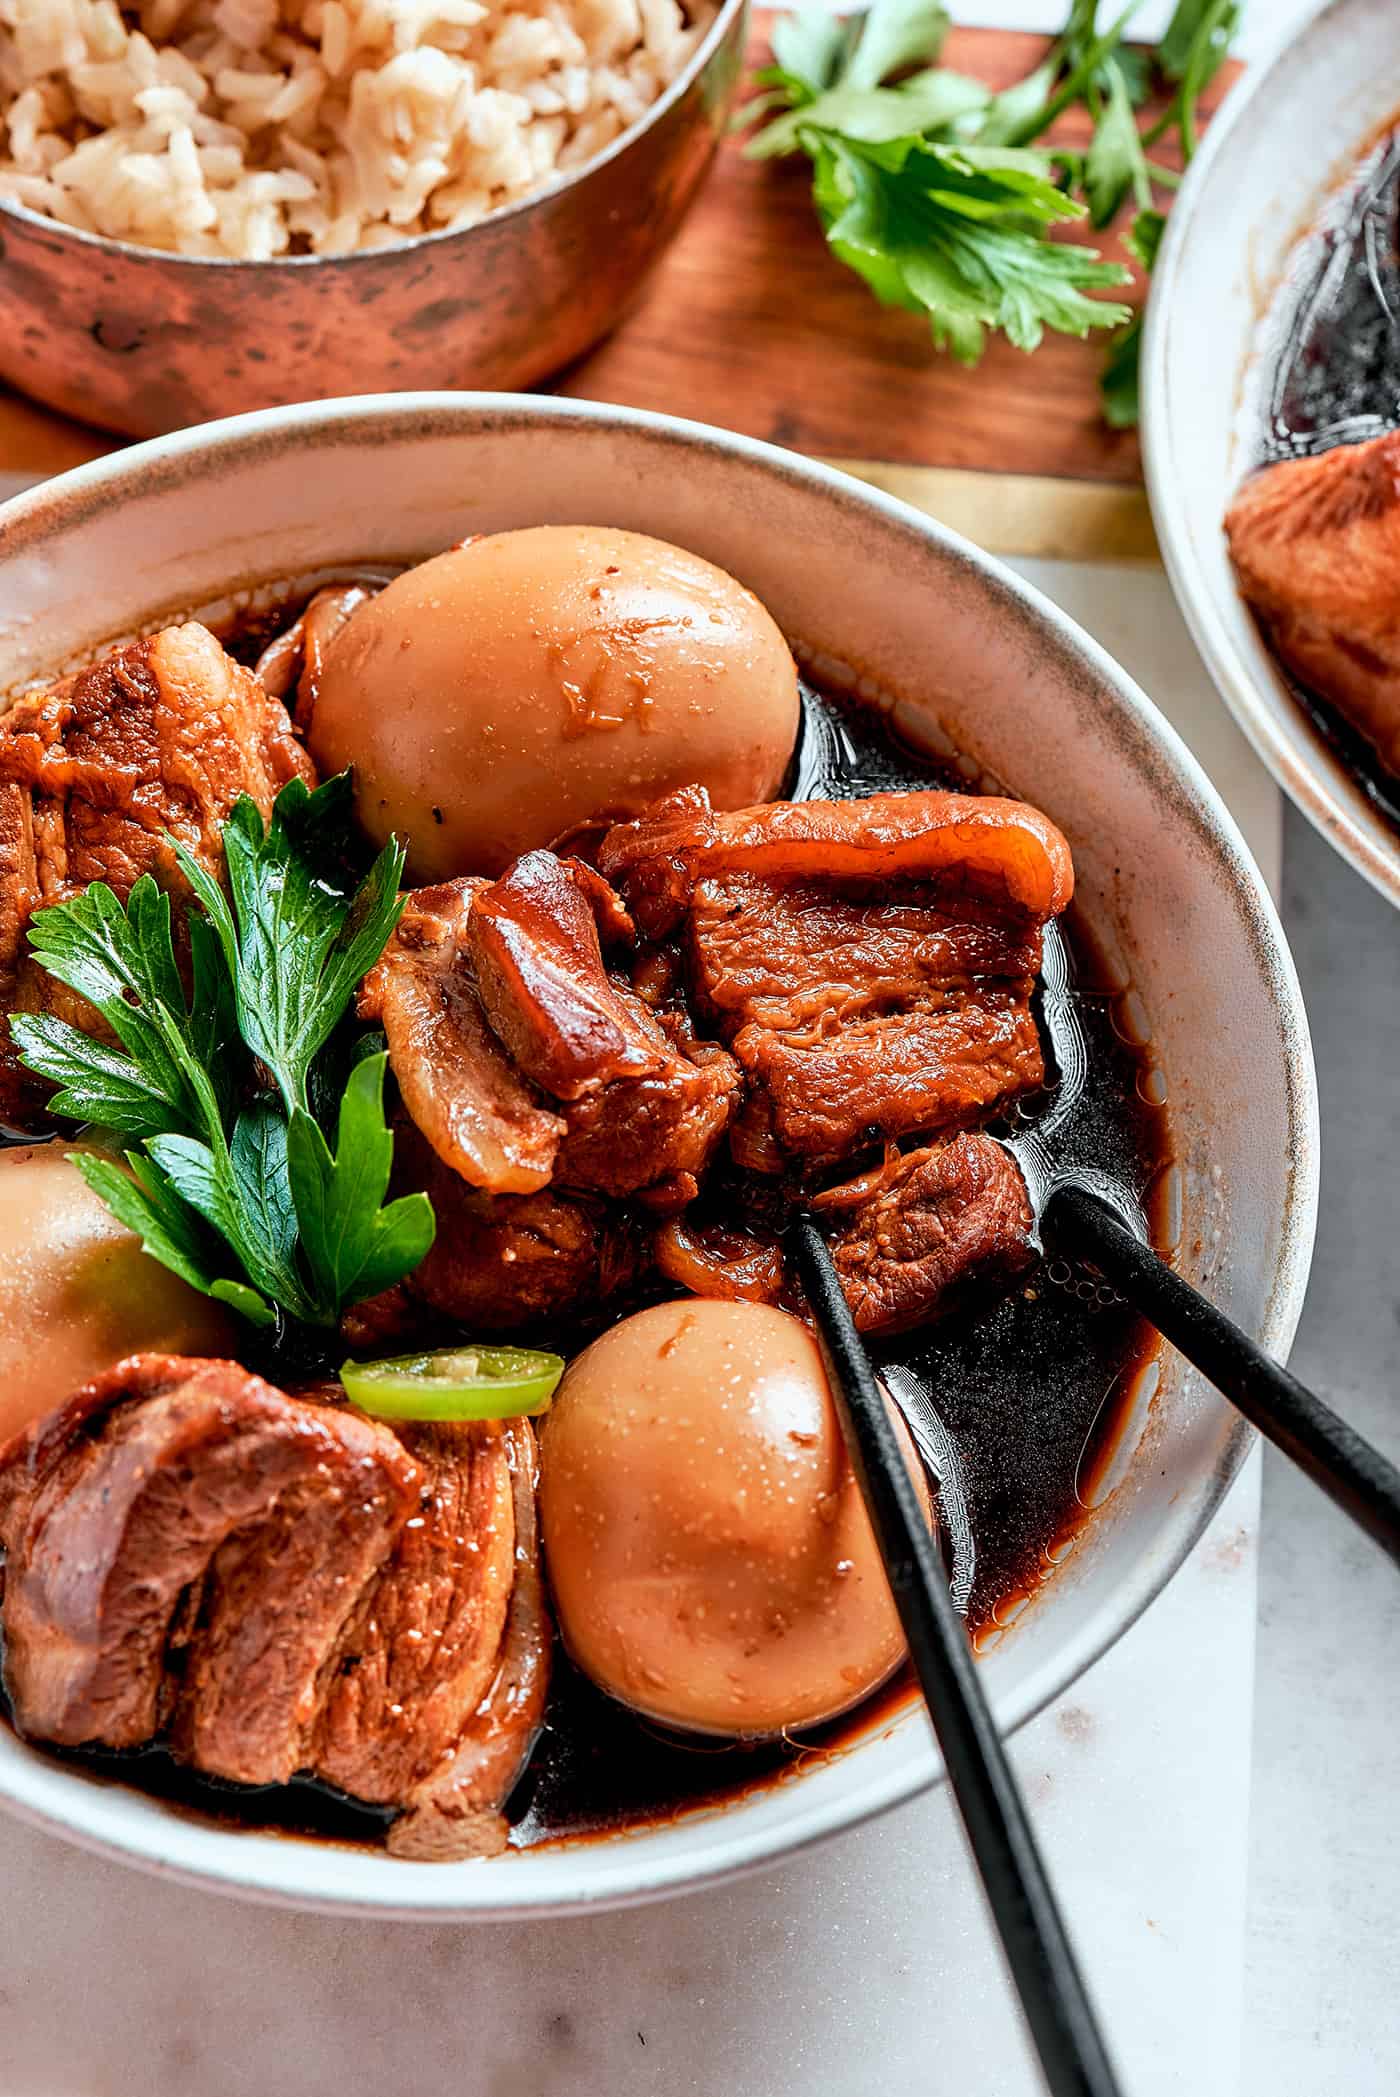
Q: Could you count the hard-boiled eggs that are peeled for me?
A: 3